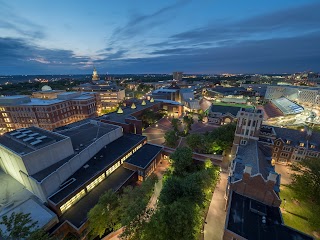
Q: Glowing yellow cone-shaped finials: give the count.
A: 4